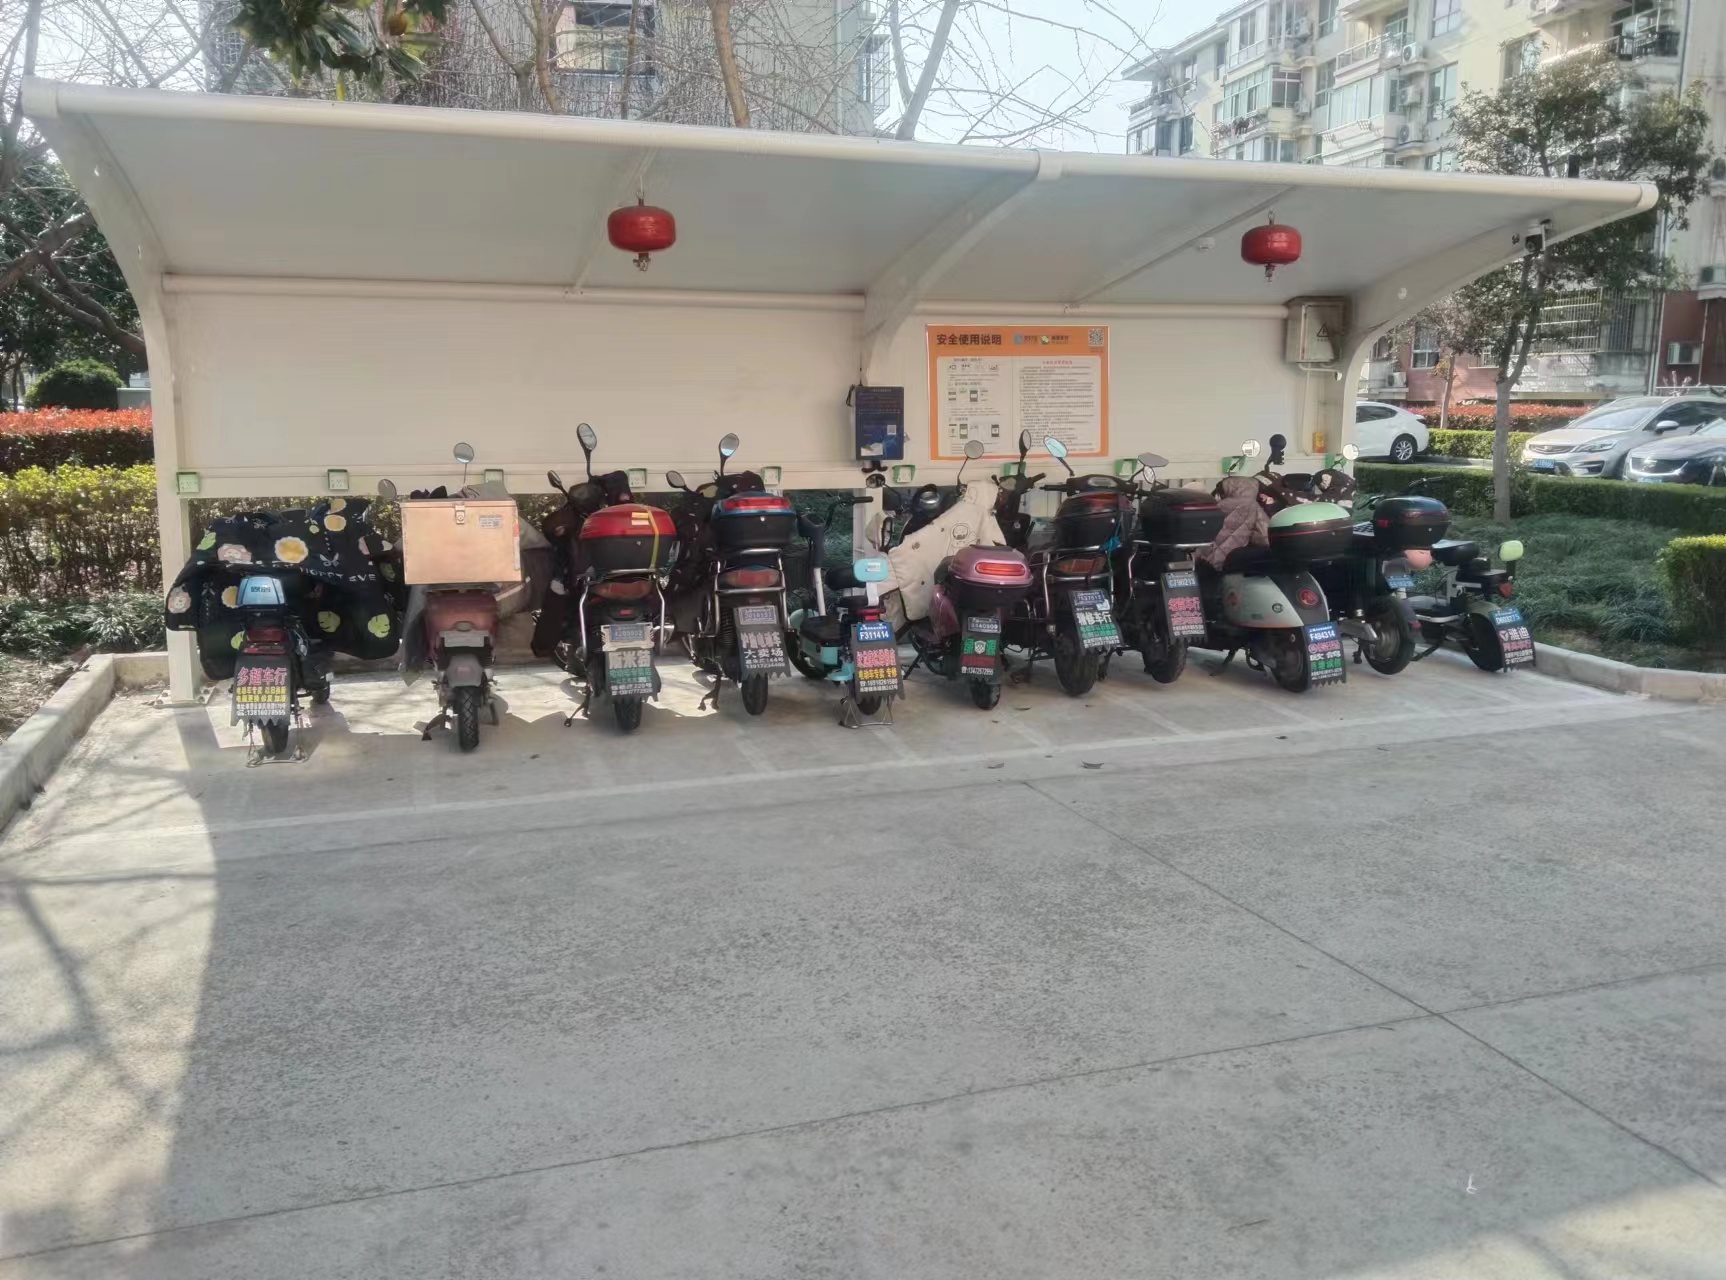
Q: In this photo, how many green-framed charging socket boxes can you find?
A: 10